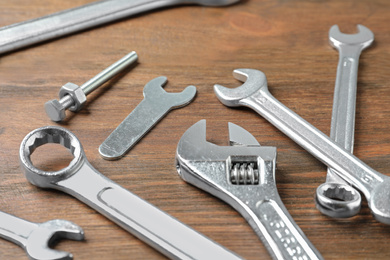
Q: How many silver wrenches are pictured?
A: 7